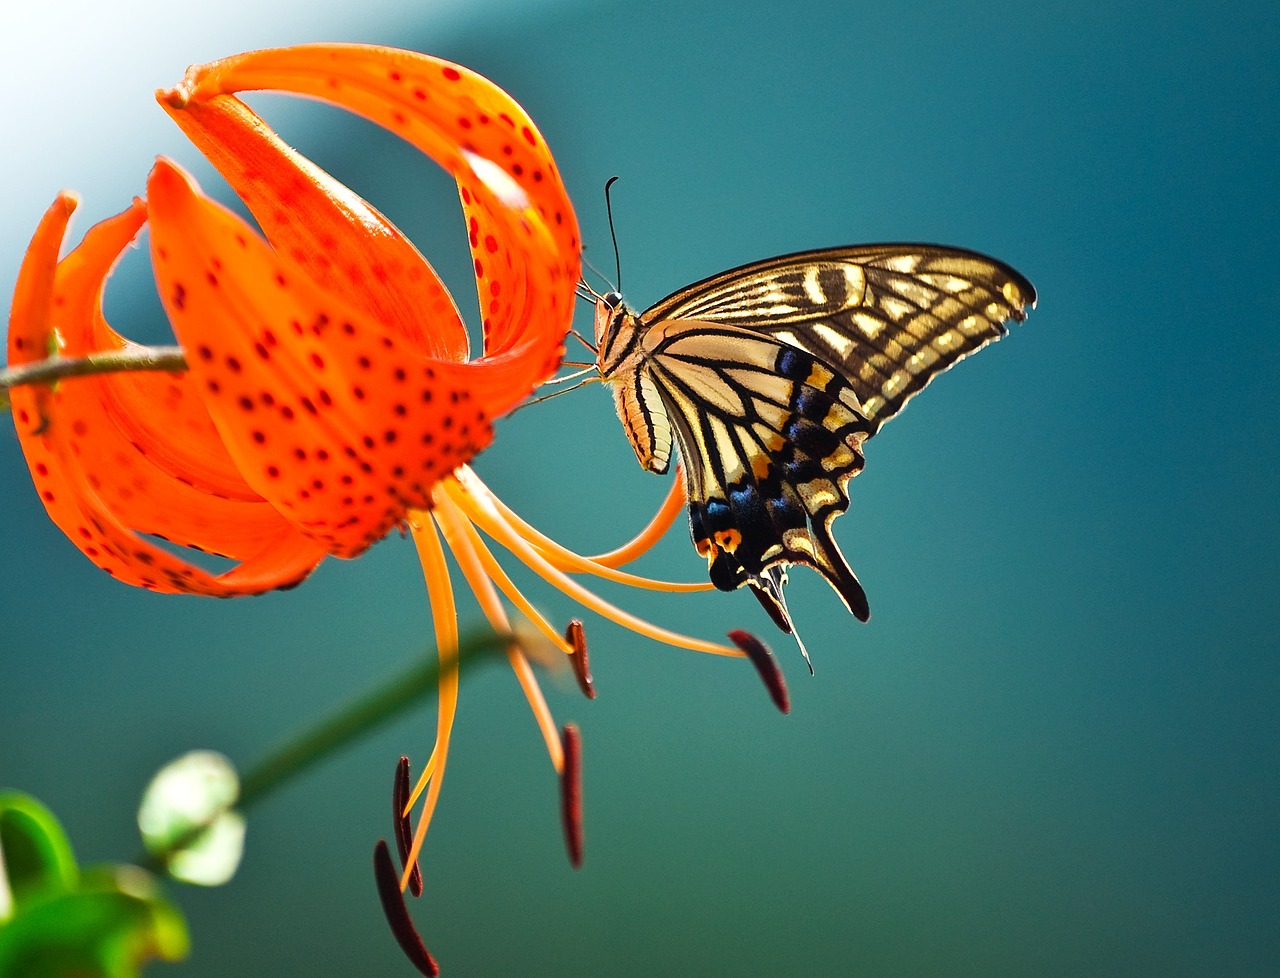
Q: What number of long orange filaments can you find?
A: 7